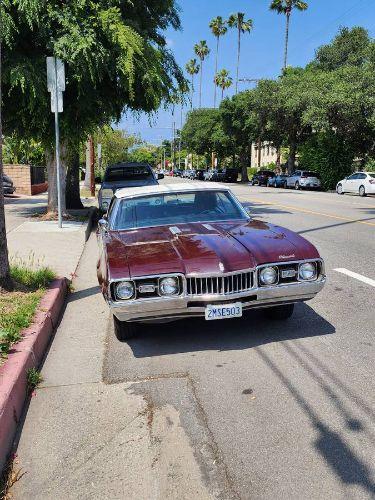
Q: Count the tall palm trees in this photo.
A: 6